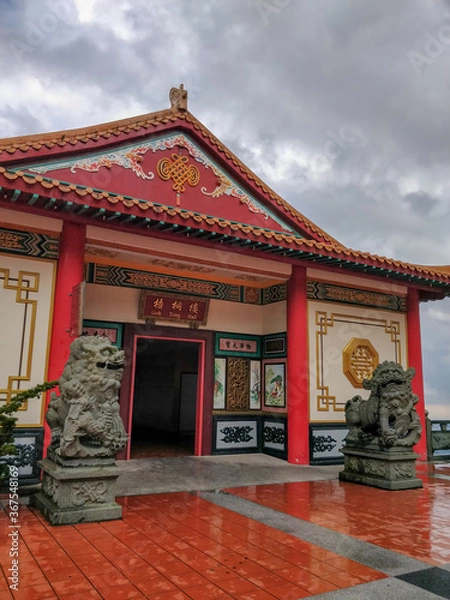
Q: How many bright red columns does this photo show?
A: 3